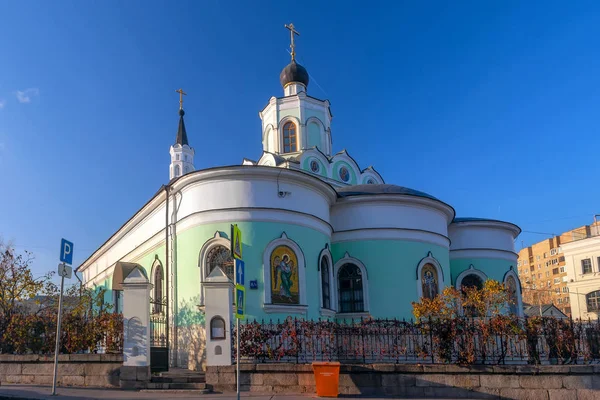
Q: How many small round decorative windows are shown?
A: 3